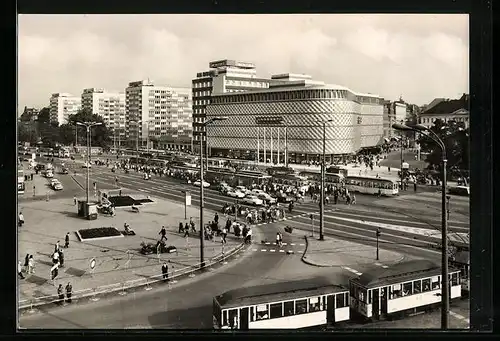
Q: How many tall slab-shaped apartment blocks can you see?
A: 3